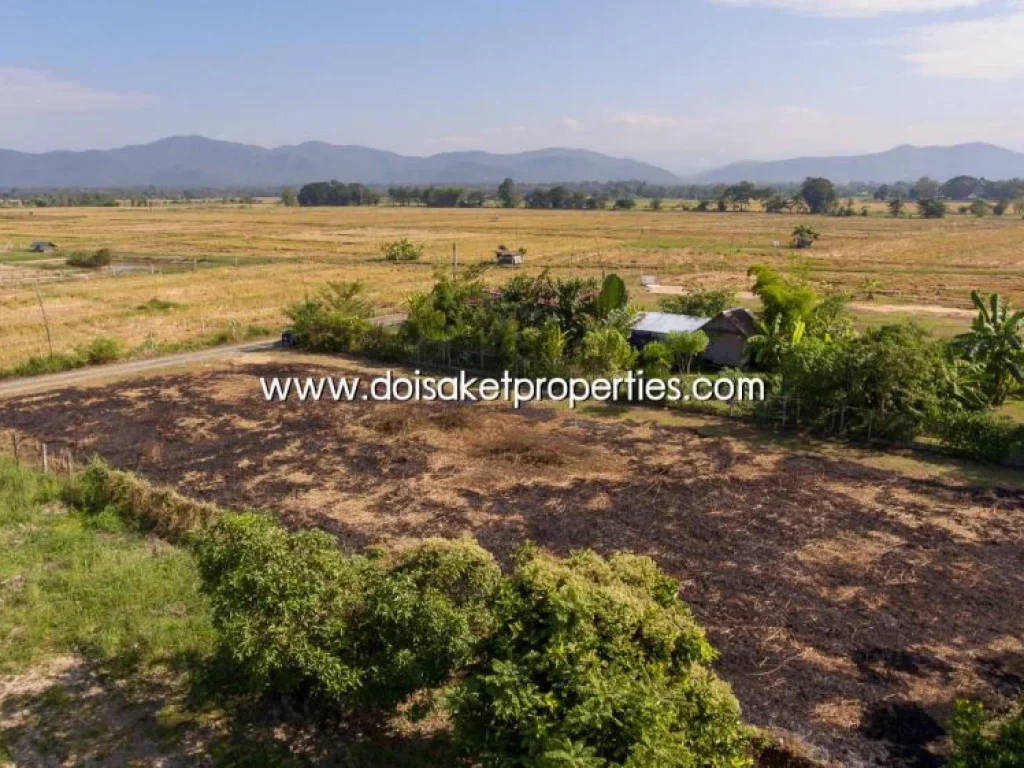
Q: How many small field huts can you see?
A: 3